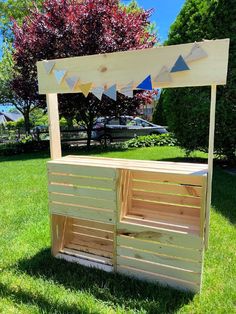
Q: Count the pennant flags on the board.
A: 11